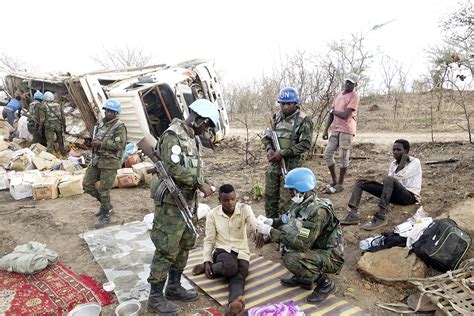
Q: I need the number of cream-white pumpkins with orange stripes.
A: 0